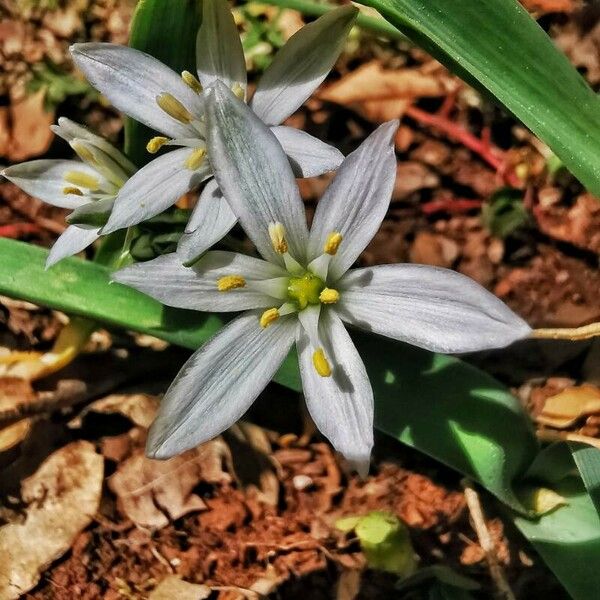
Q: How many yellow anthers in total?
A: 14